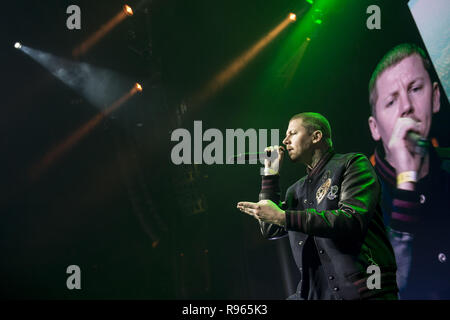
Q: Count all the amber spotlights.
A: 3